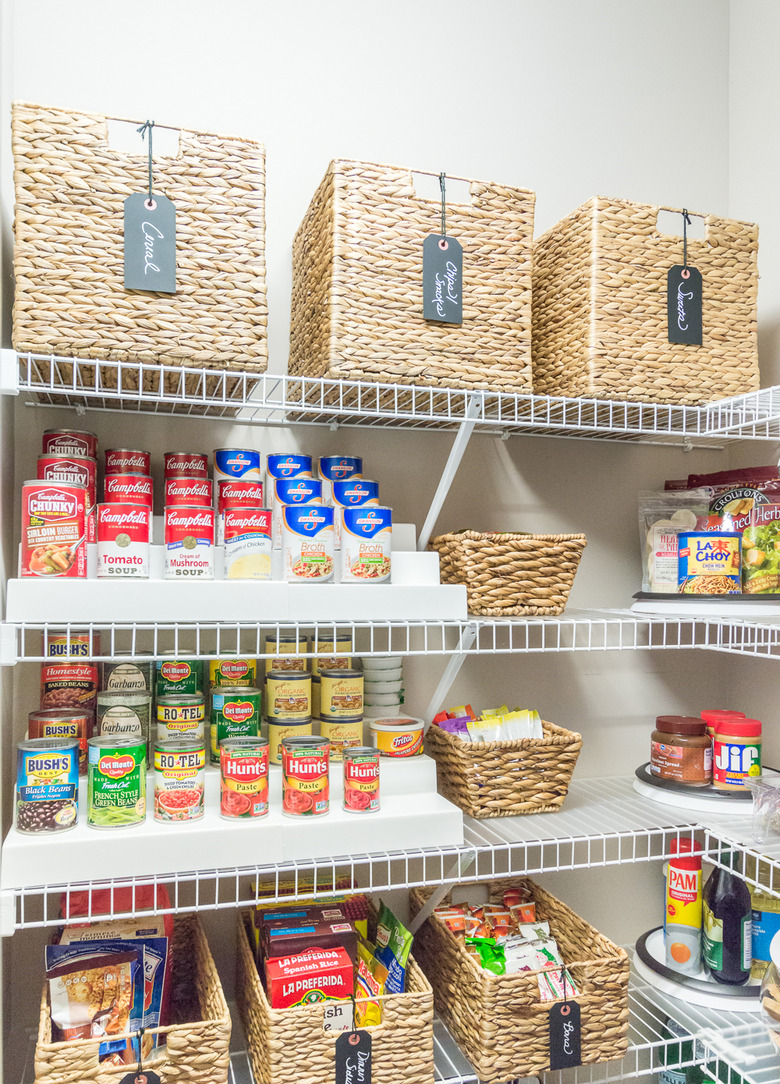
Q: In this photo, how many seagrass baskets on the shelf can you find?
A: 8